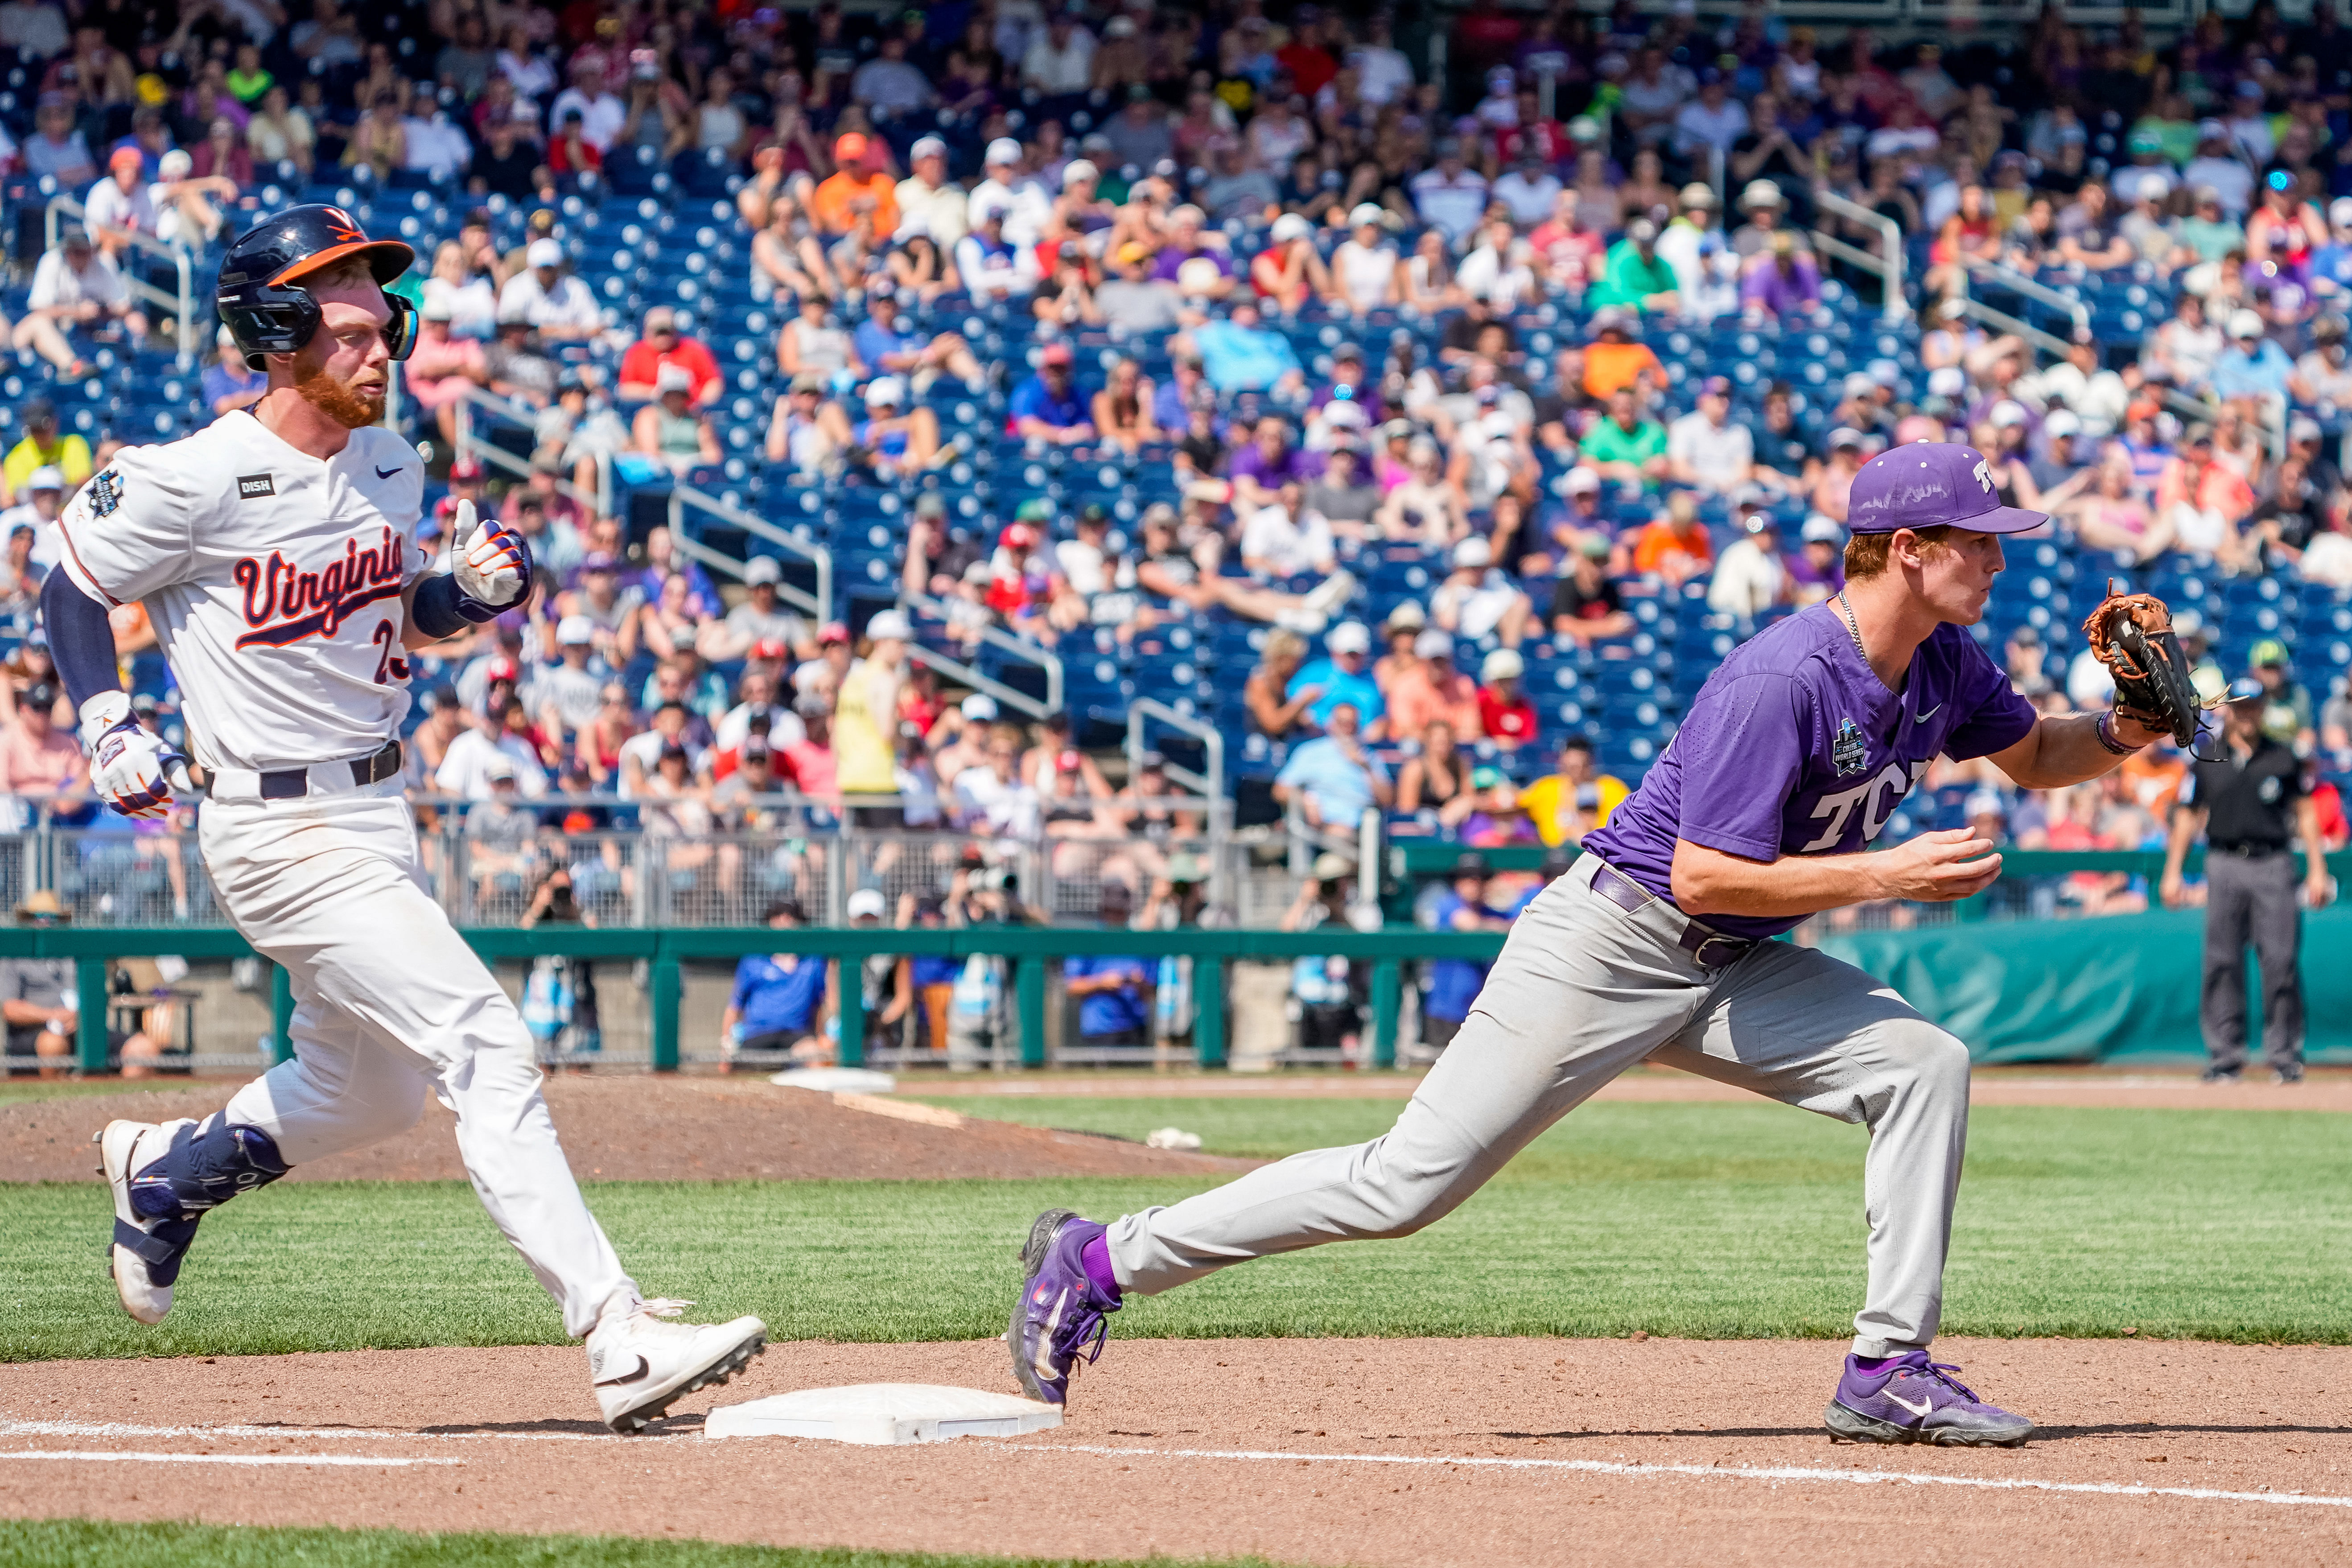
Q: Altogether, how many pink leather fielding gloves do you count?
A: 0